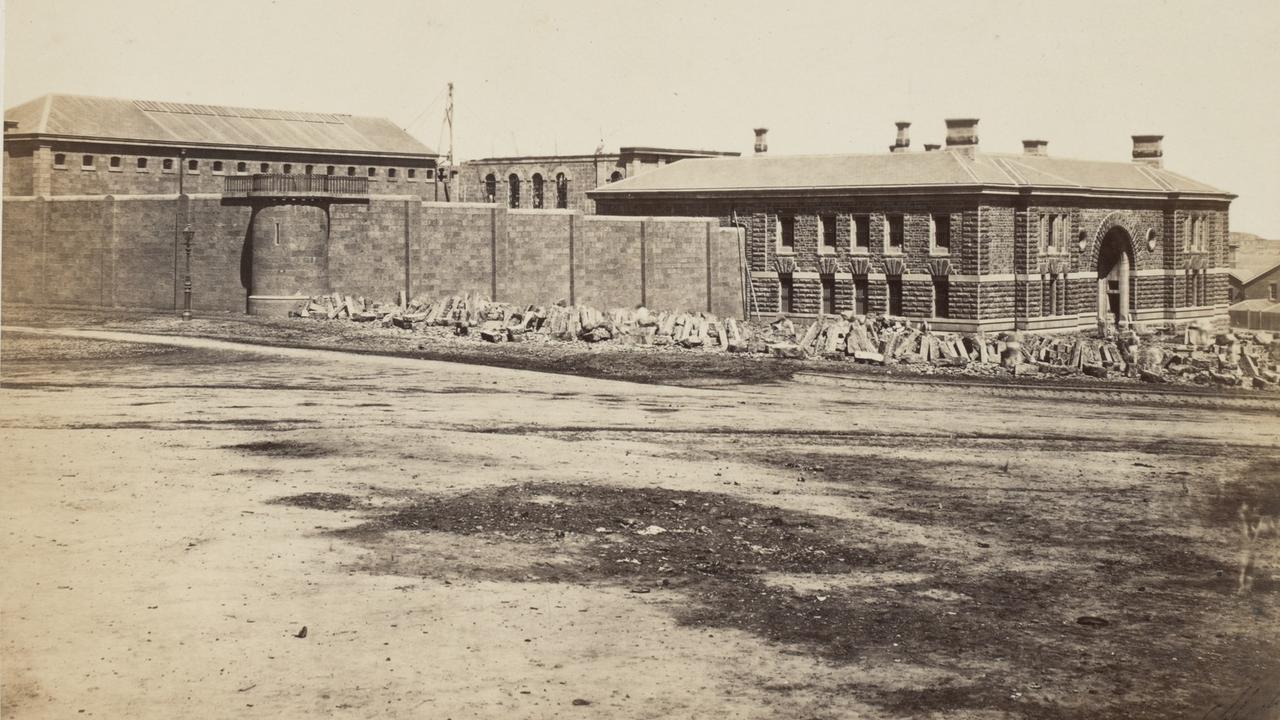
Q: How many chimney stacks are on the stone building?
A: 6